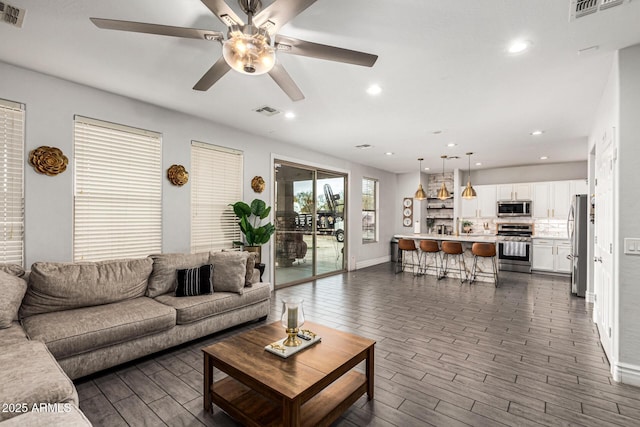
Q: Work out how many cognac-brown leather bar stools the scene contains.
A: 4